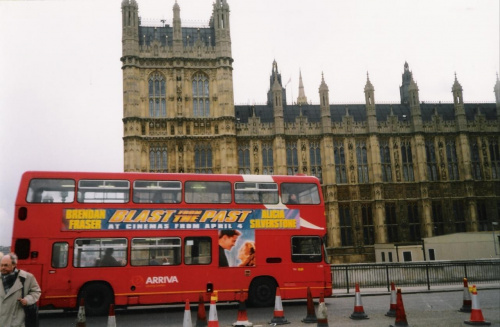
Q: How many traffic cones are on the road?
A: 14